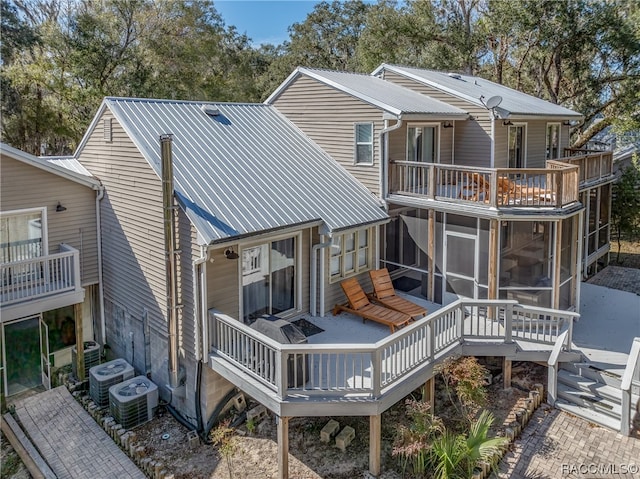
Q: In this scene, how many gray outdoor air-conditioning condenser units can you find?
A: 3